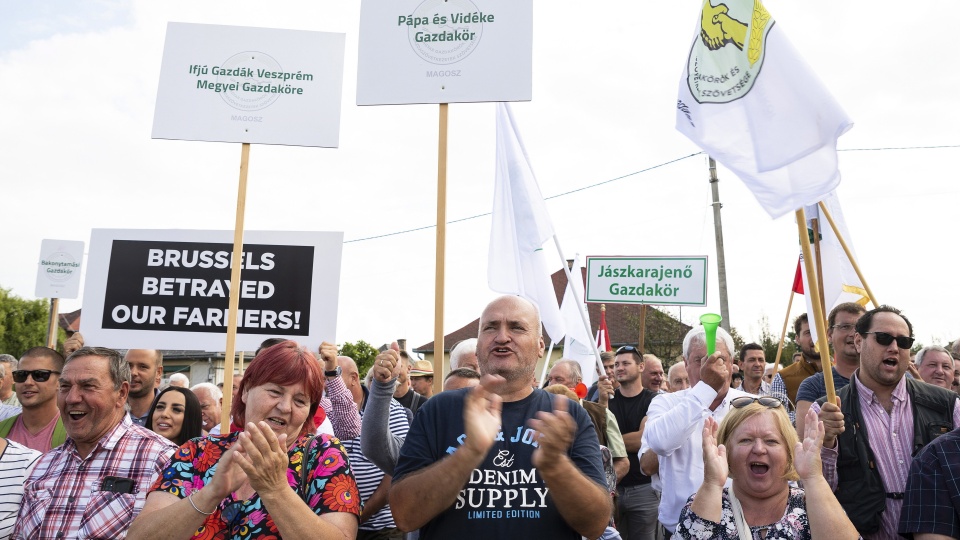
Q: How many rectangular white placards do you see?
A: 5